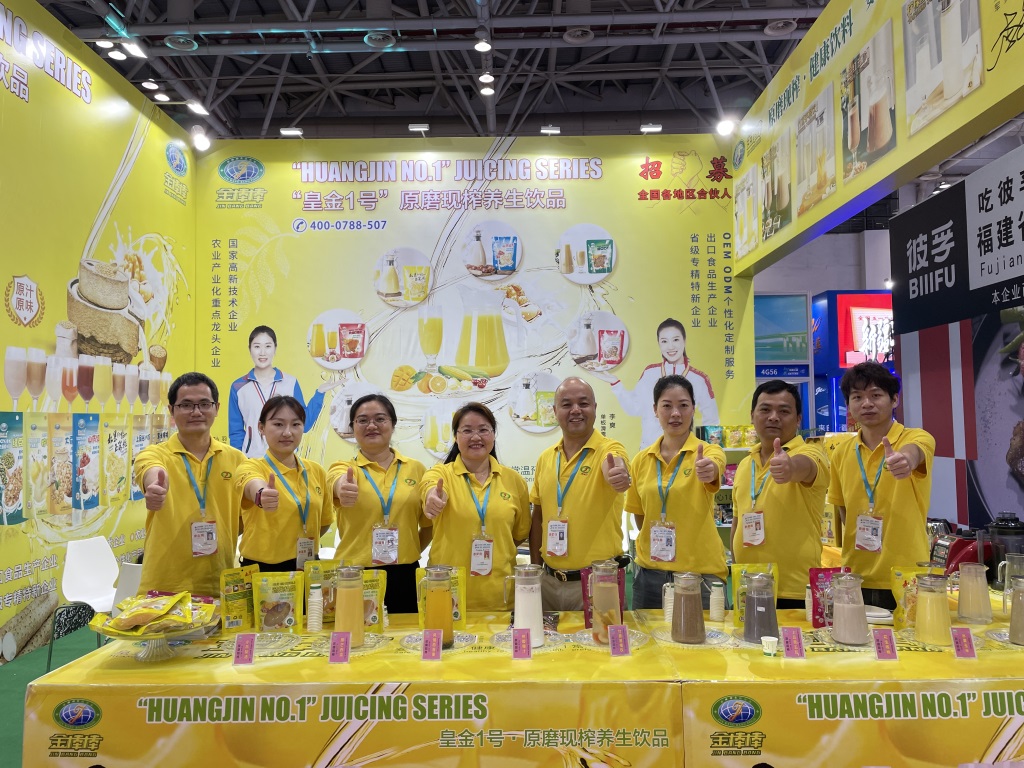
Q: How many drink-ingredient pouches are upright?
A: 9